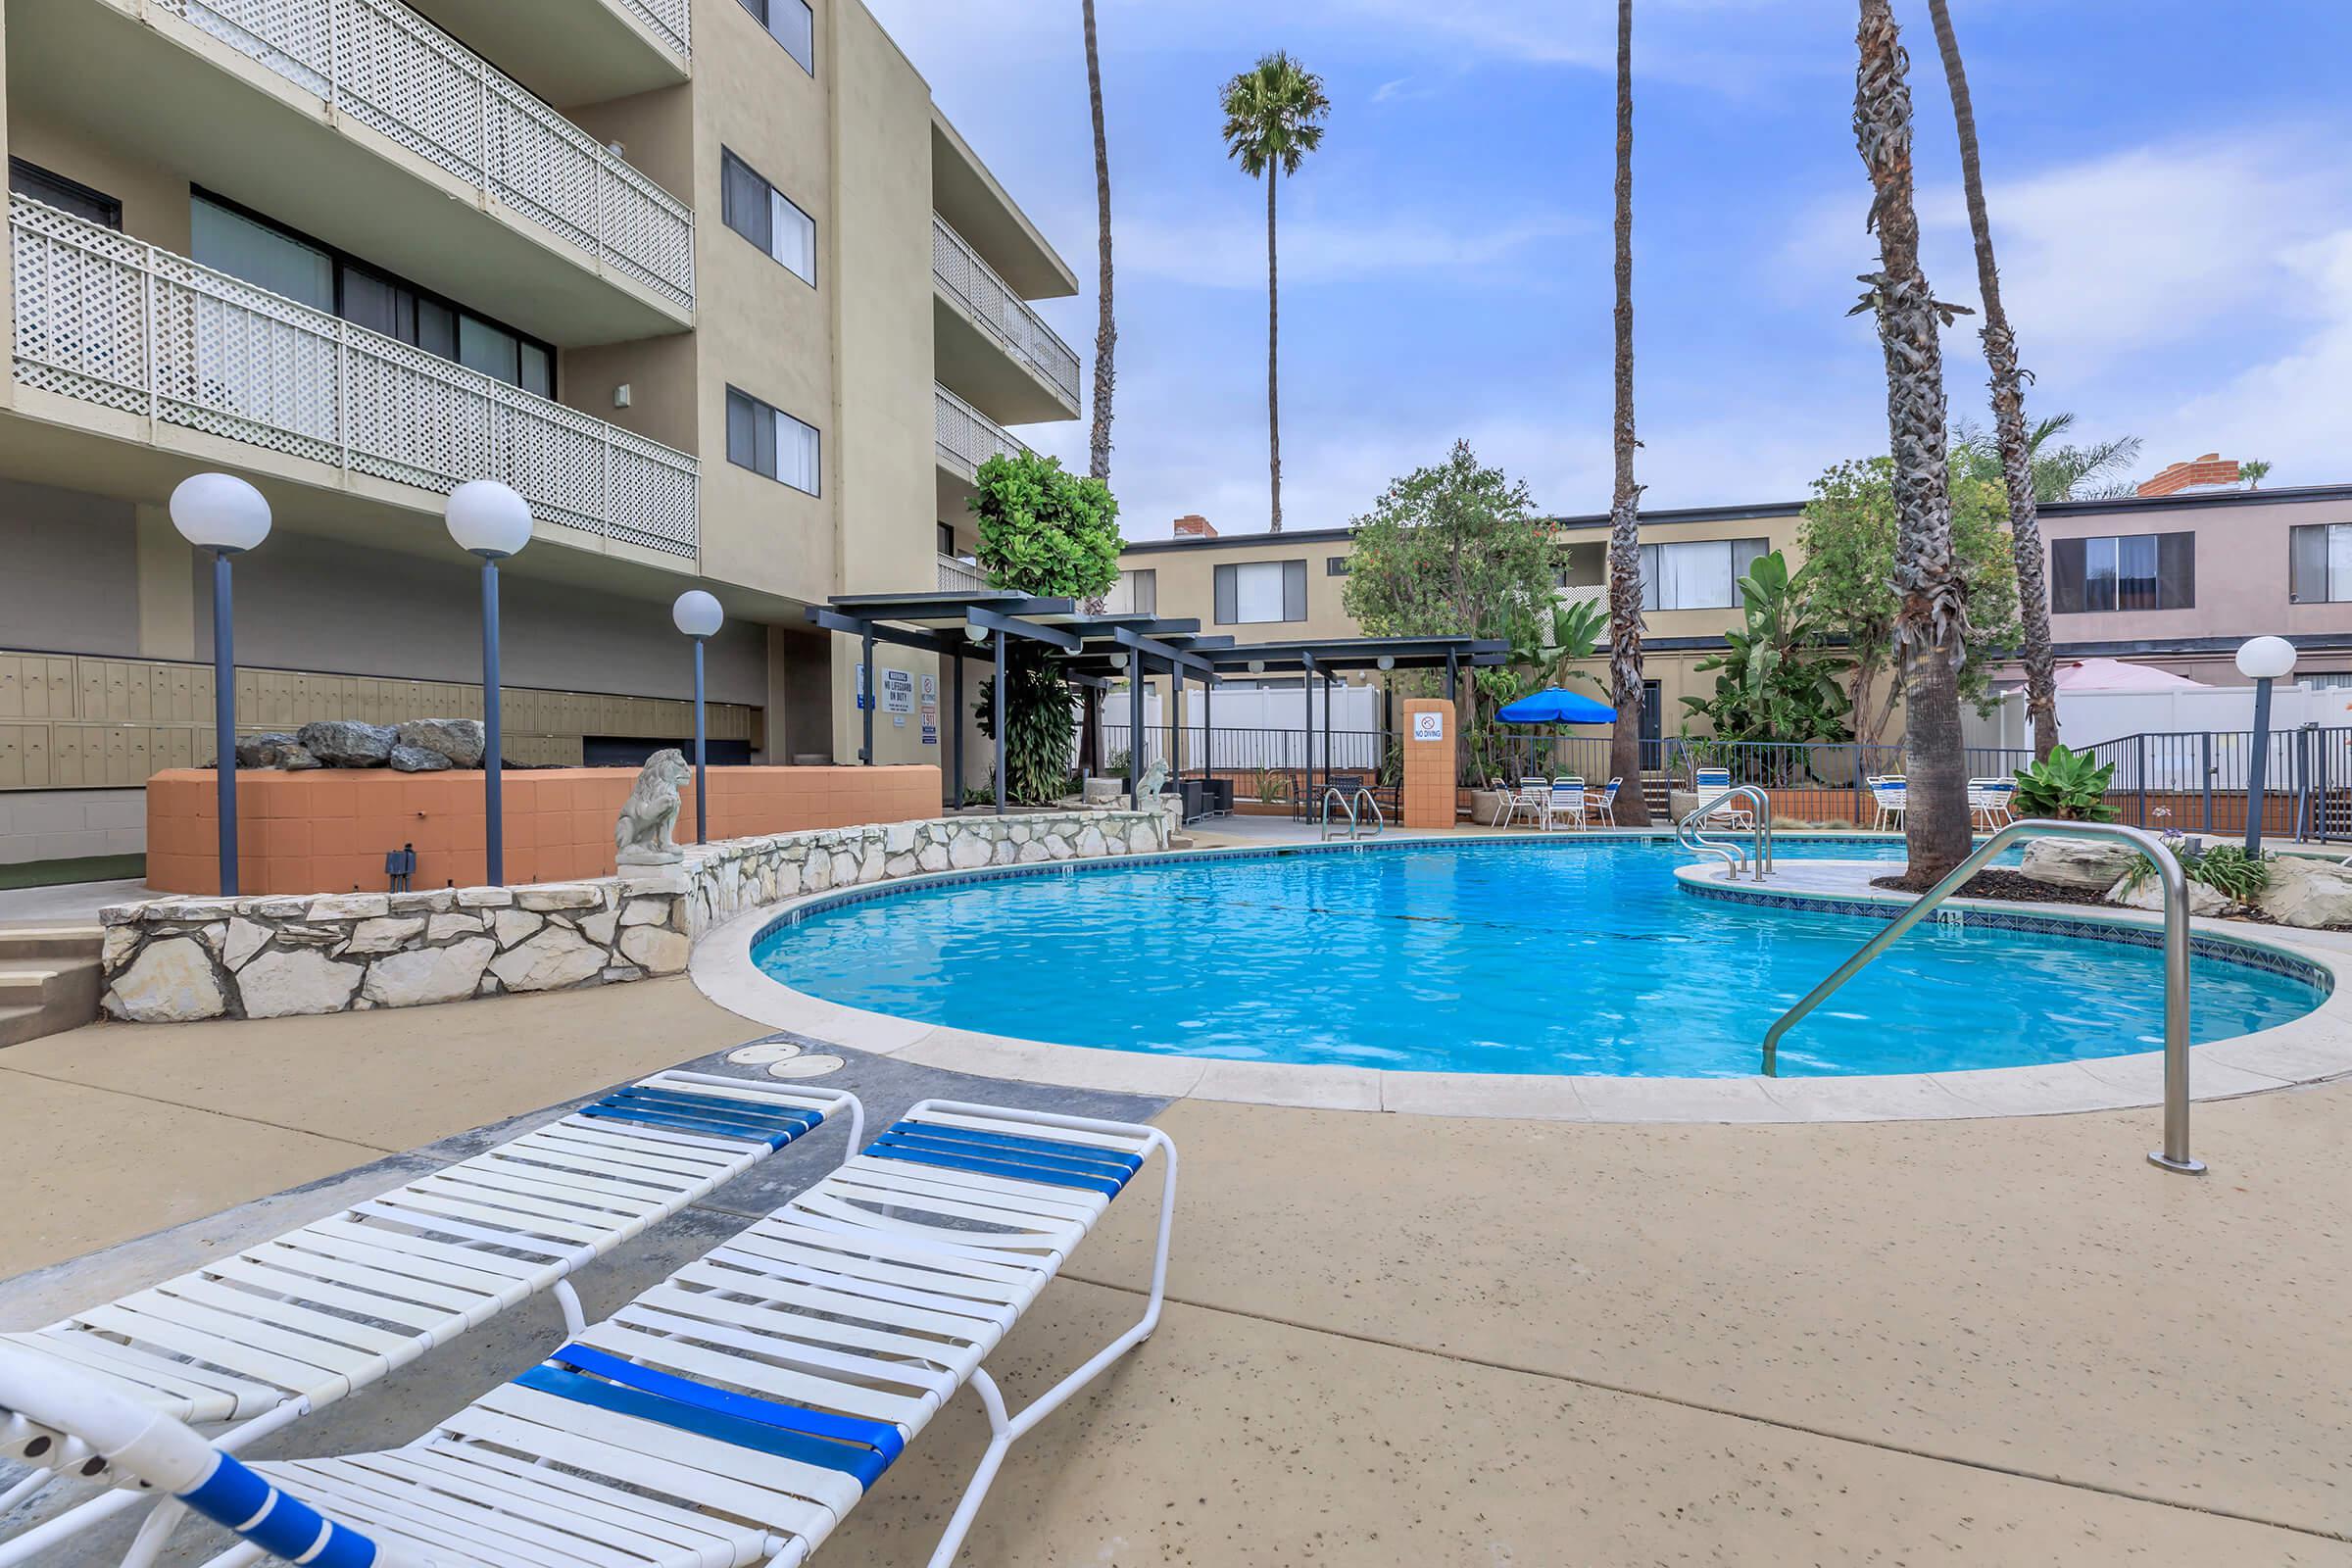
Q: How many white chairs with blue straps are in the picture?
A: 11